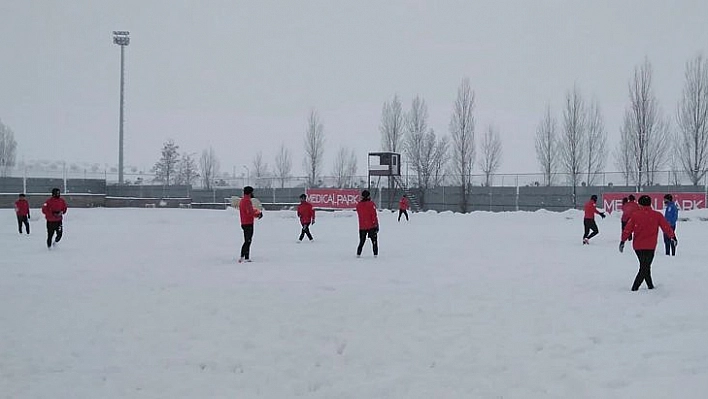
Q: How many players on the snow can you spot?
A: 11